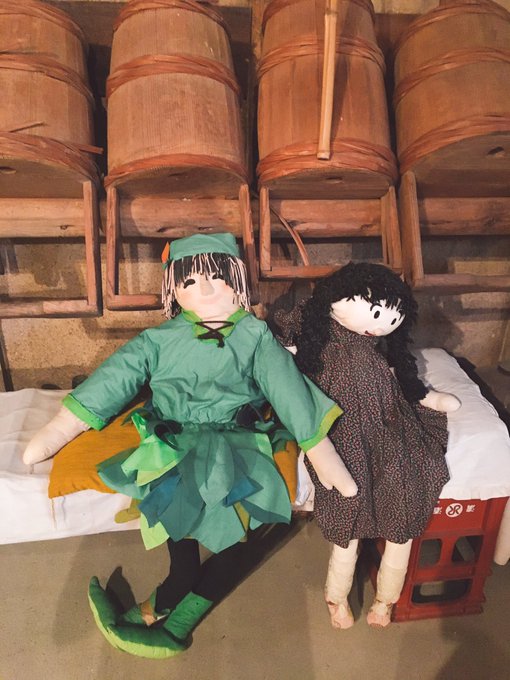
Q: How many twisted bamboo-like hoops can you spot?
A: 12